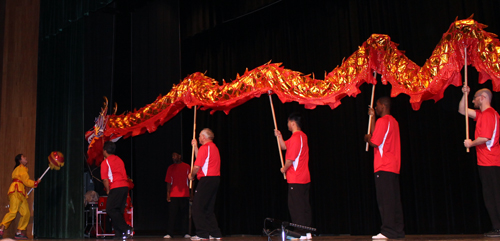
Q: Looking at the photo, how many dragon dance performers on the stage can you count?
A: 7